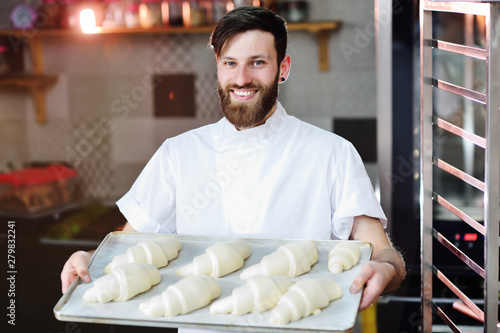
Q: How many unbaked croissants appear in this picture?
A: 8